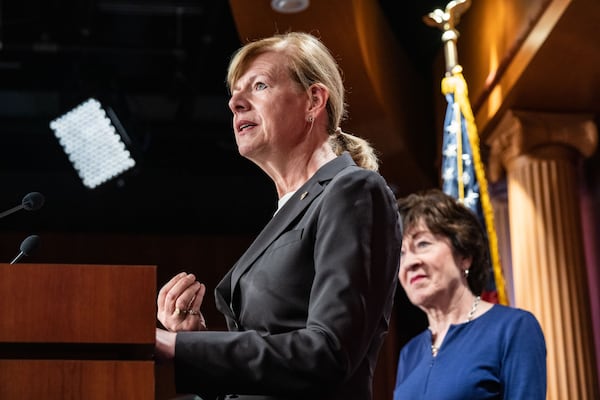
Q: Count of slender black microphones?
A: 2